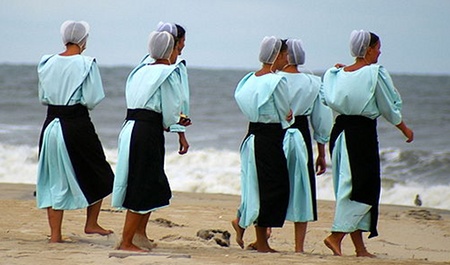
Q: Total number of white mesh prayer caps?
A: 6